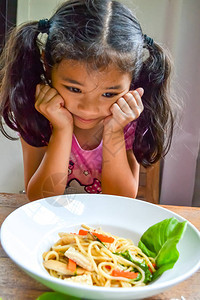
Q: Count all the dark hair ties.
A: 2